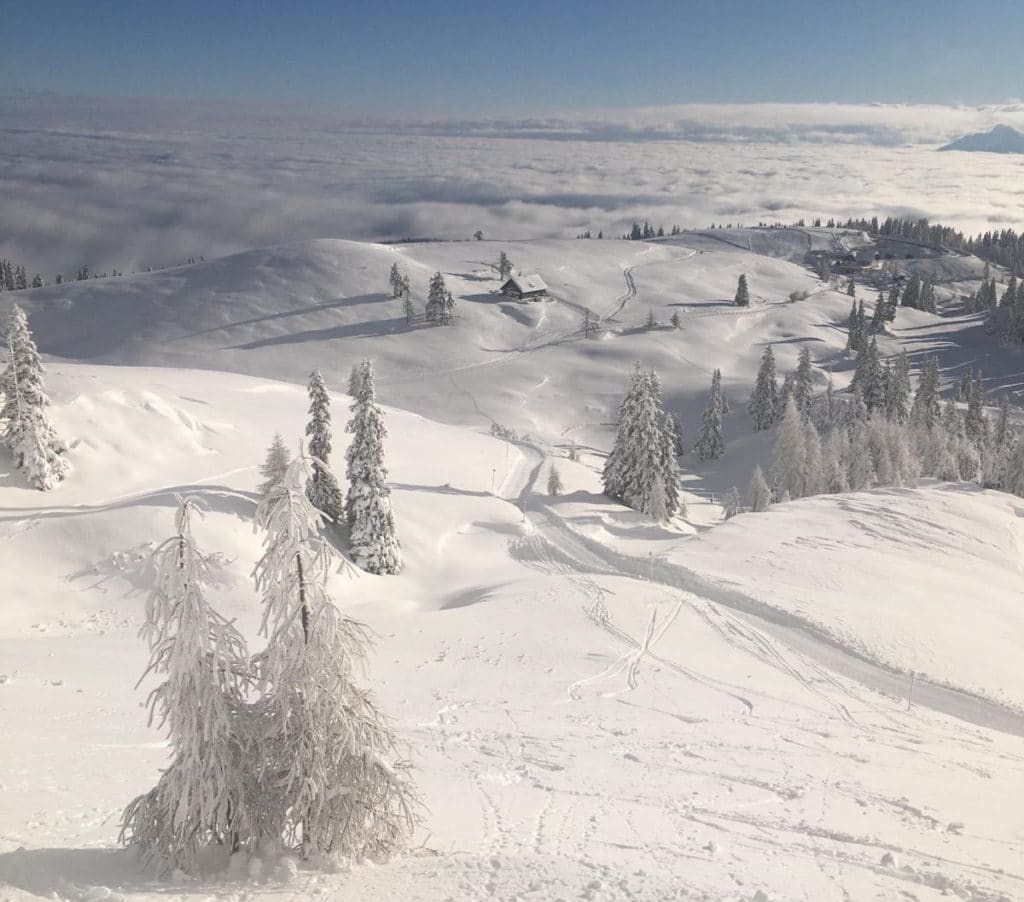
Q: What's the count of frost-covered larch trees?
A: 2